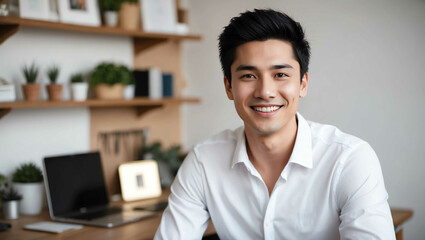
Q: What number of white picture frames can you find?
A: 3